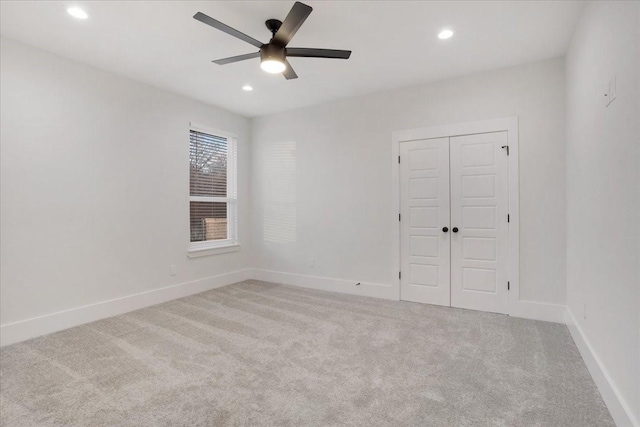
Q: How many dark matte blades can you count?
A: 5